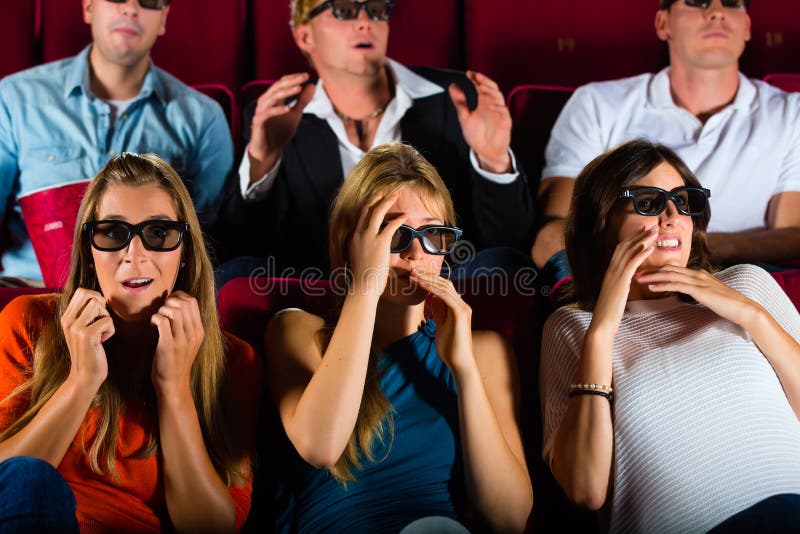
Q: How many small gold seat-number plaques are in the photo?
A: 2